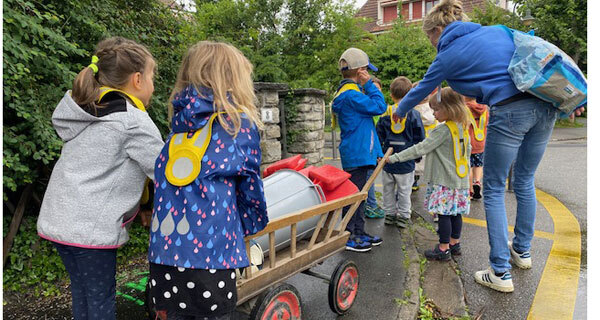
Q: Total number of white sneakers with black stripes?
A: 2